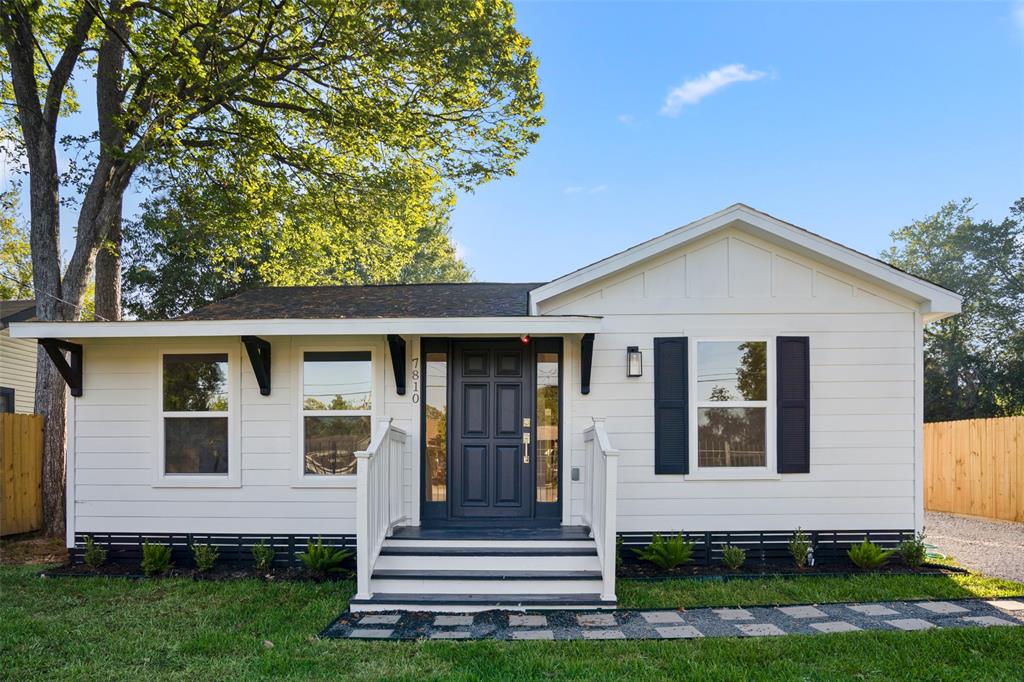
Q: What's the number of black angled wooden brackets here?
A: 4